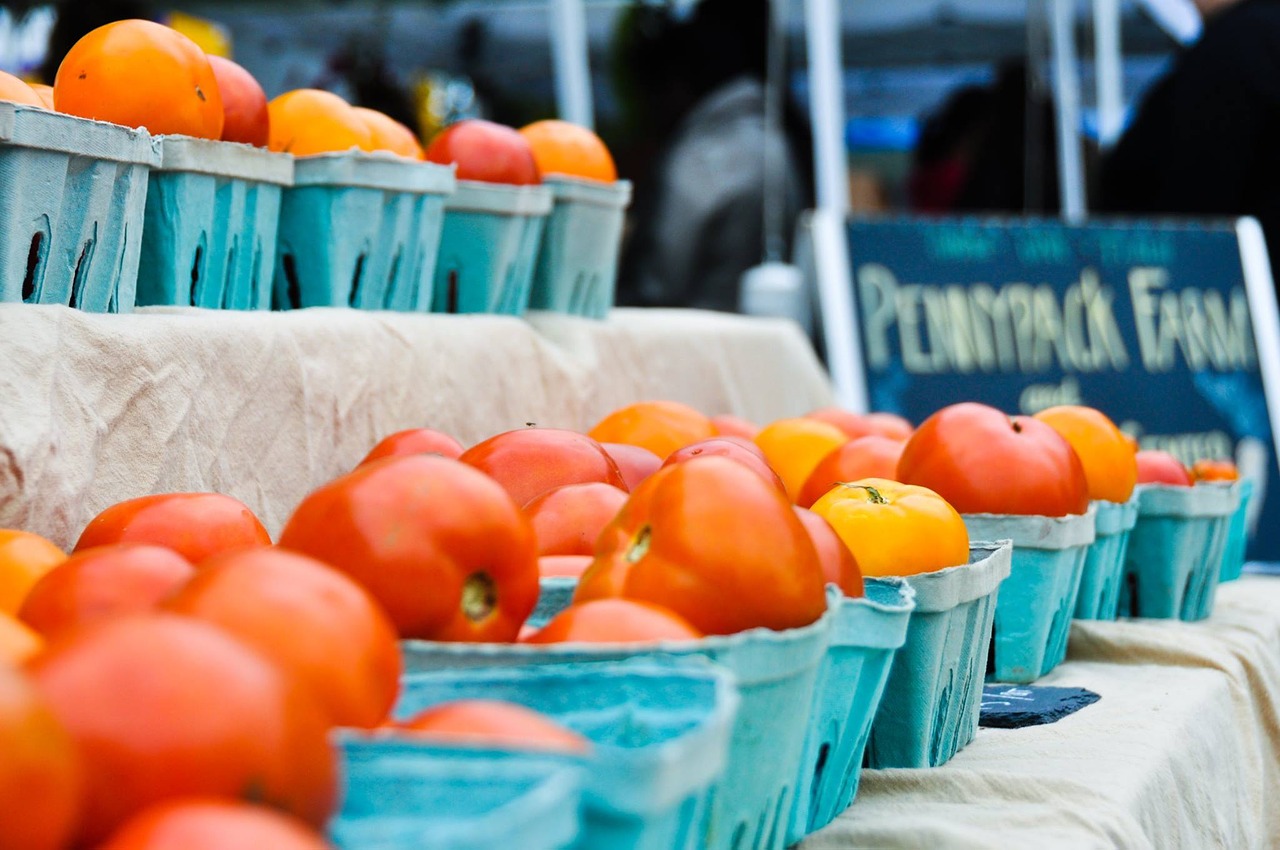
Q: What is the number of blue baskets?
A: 14